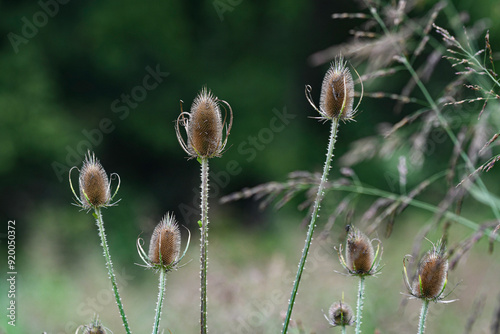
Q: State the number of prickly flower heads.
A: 8